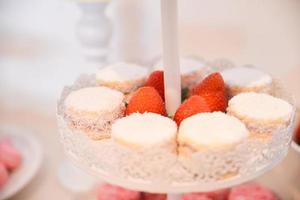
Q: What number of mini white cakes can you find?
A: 7